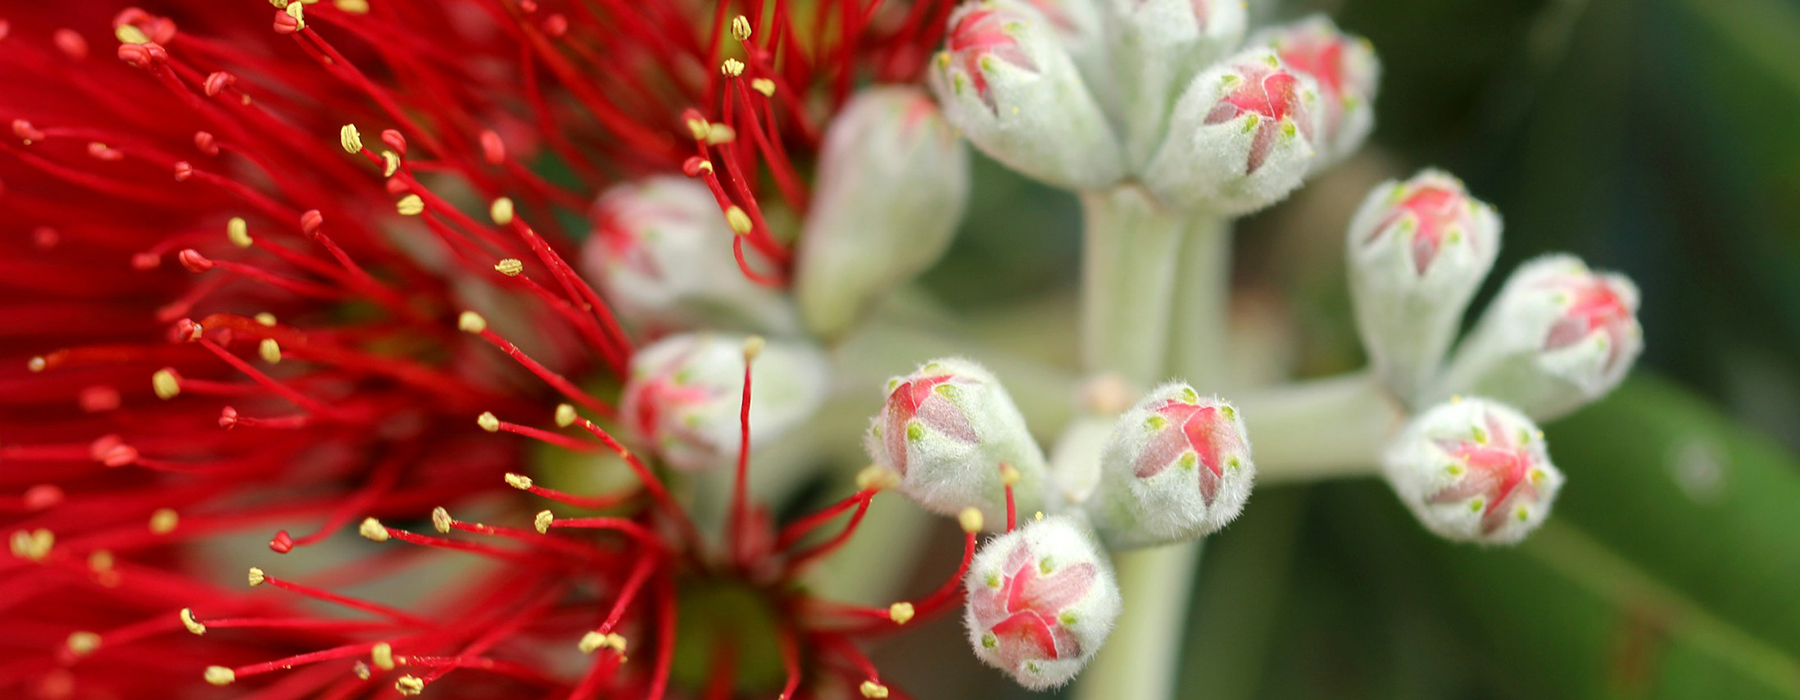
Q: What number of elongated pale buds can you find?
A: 14